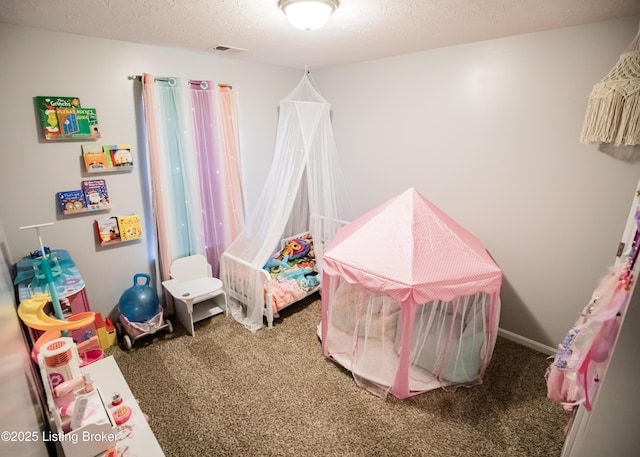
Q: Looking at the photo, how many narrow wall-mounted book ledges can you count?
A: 4